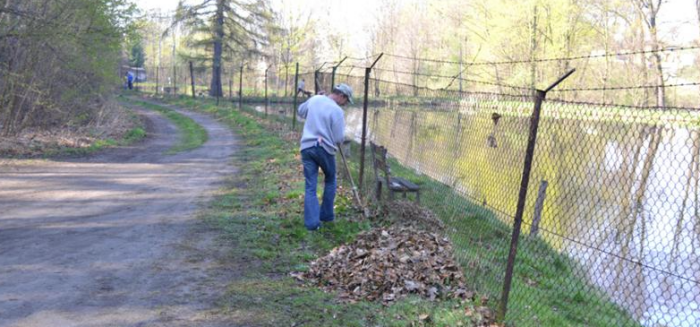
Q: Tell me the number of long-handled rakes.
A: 1